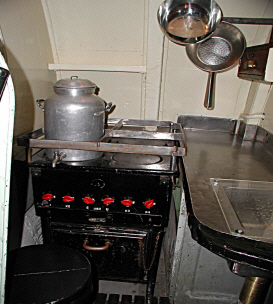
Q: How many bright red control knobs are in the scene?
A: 6